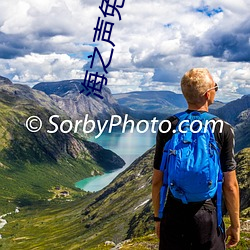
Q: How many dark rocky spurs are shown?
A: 1